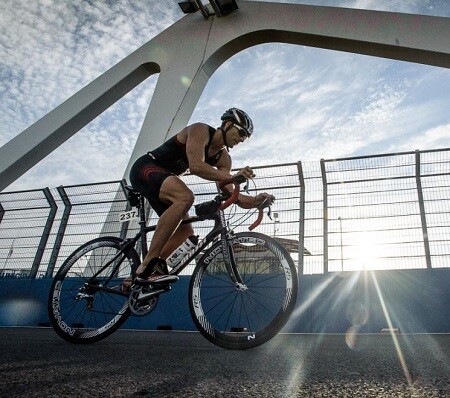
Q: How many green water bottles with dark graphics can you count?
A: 0